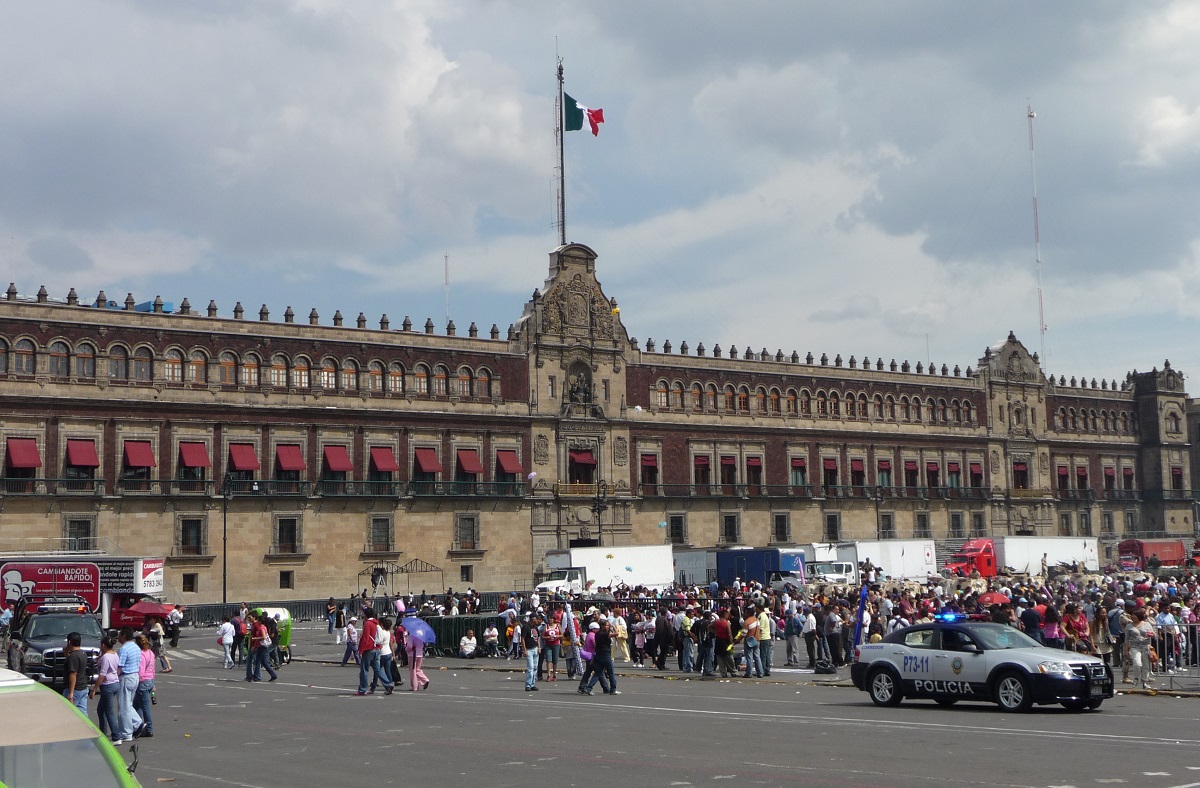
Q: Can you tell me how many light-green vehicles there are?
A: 2